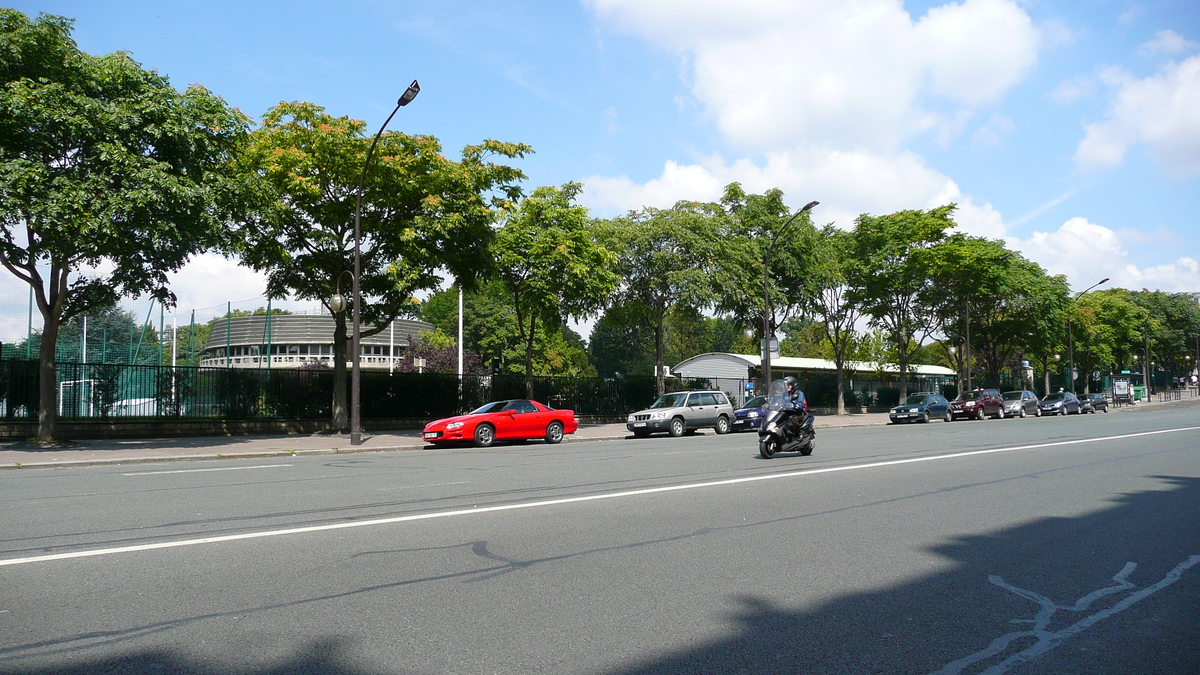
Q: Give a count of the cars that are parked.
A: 8